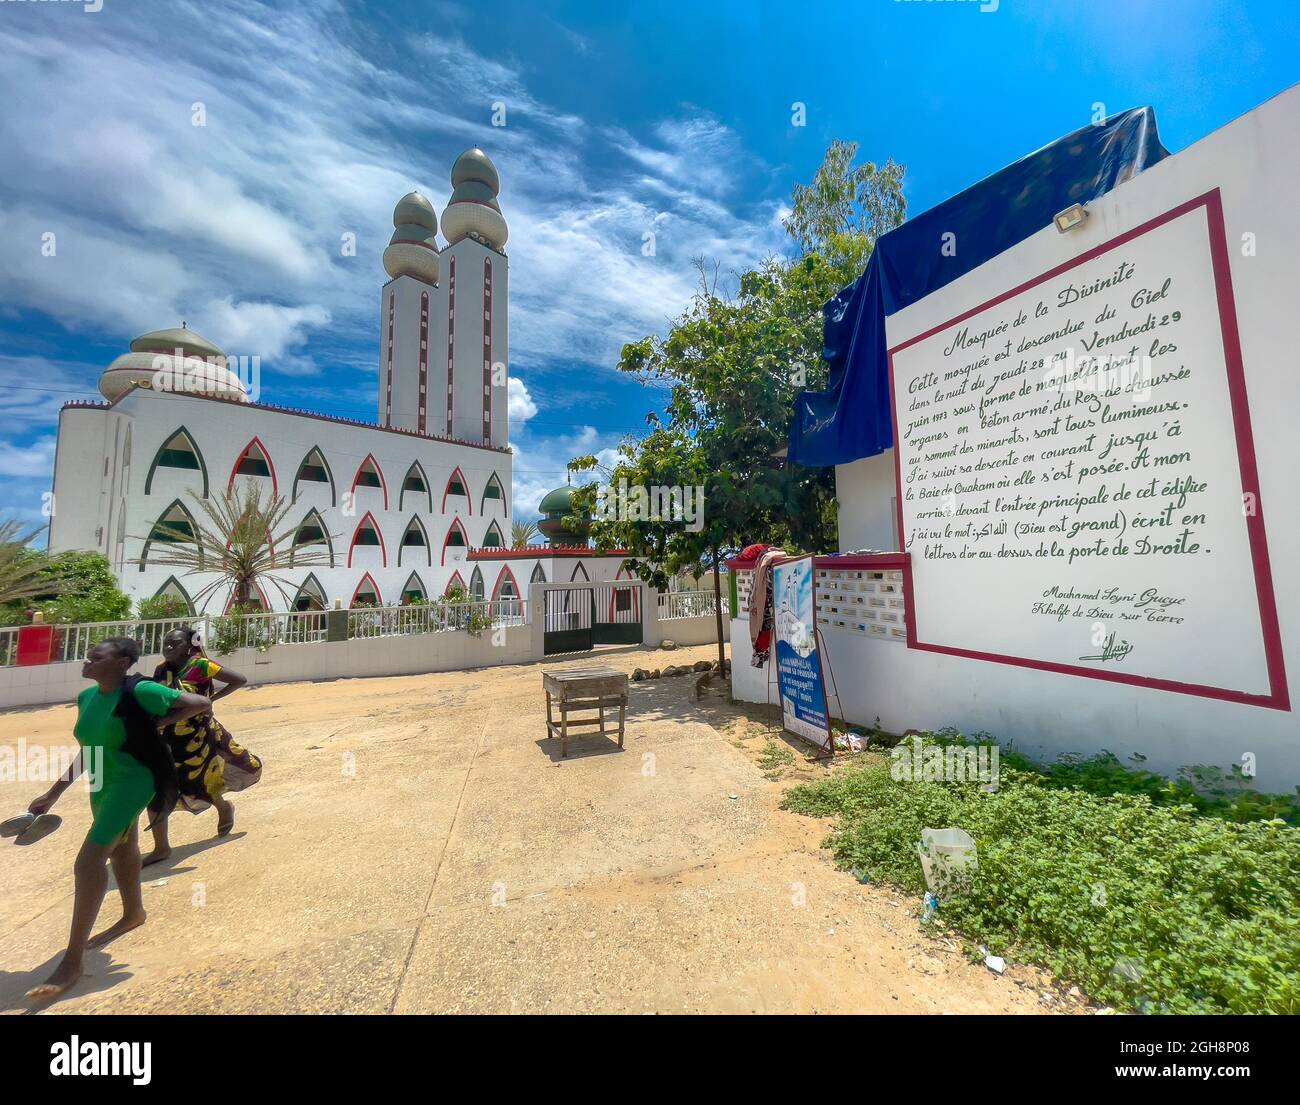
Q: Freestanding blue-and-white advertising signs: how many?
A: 1